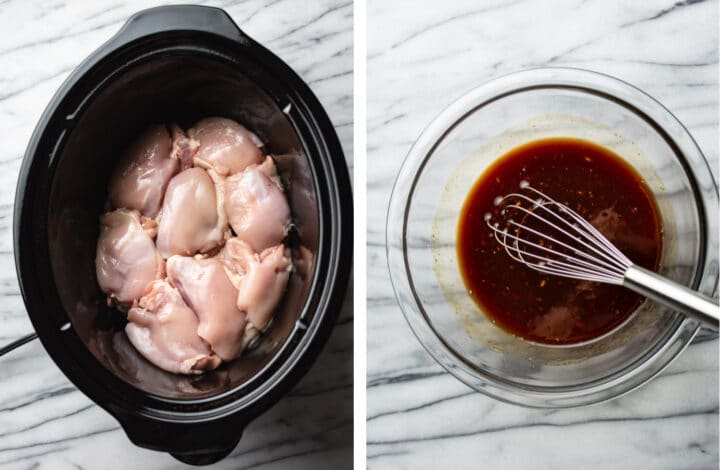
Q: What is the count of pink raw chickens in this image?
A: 8